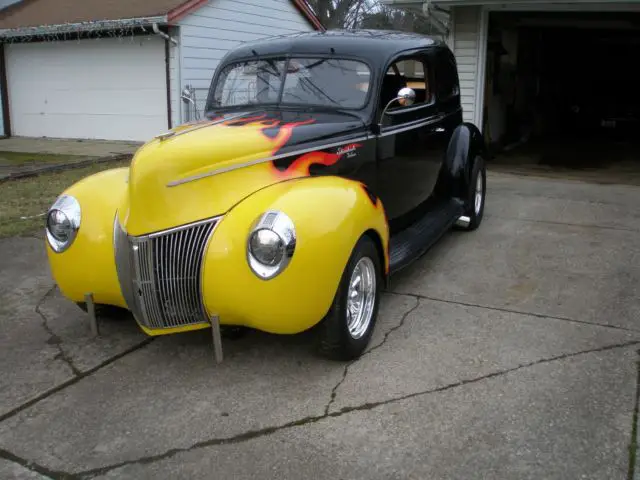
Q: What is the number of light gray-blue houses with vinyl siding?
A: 1